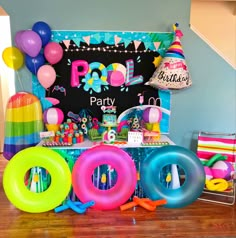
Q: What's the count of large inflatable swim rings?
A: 3